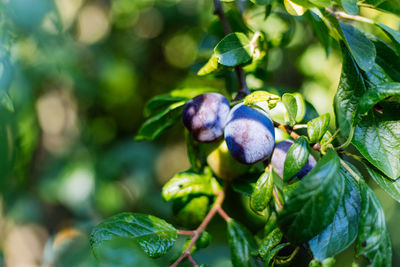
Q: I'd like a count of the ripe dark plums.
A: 3